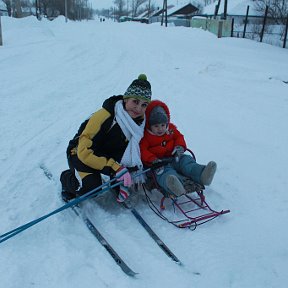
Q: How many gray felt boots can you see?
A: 2